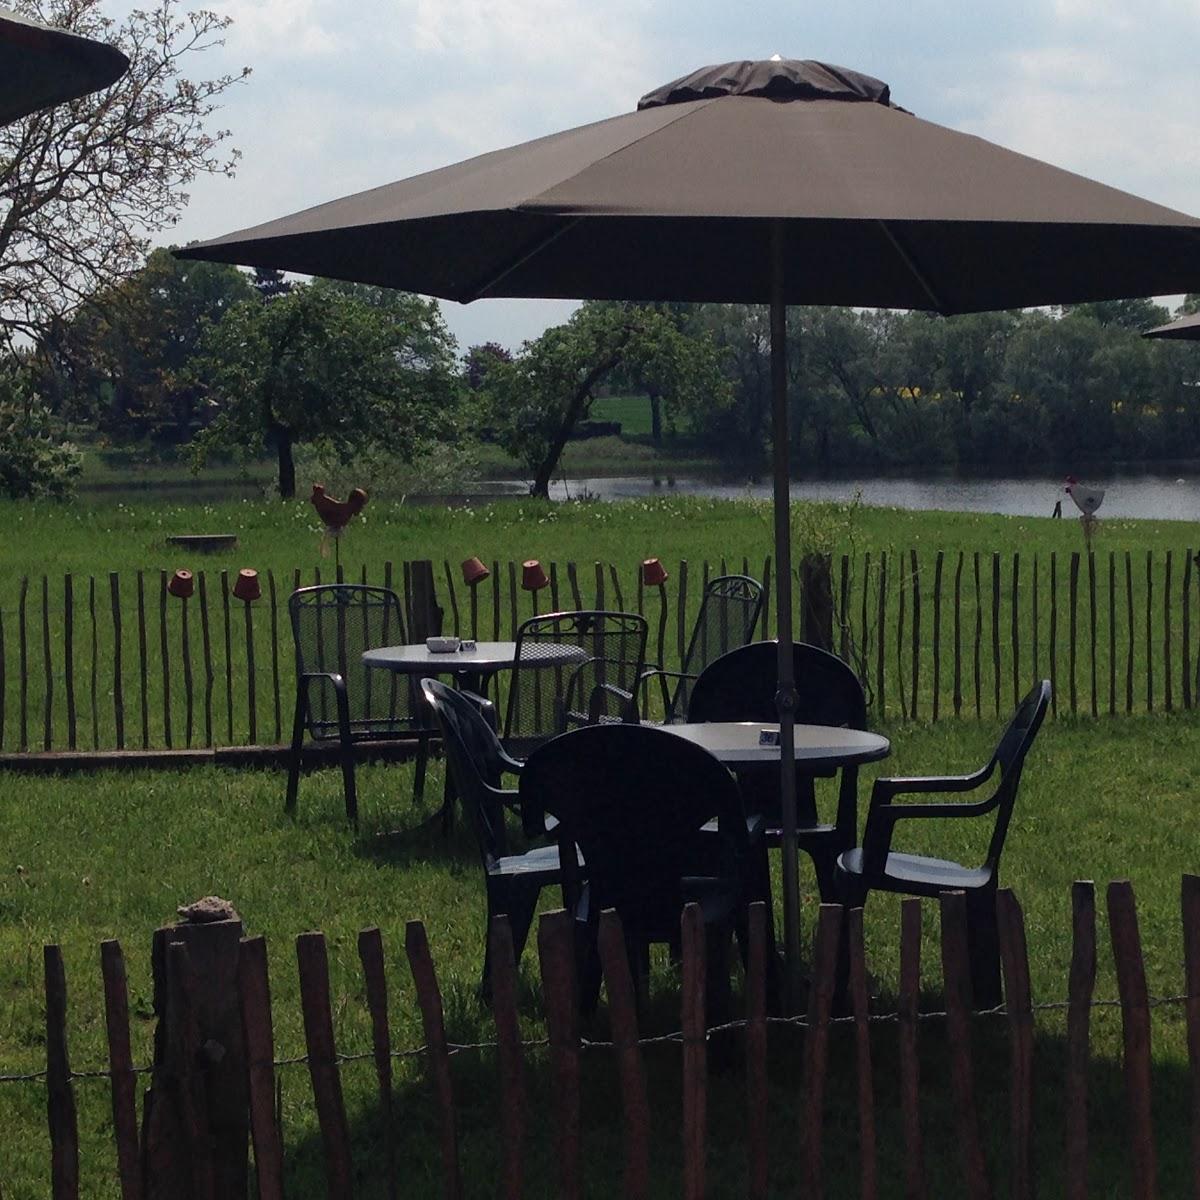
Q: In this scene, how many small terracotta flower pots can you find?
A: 5